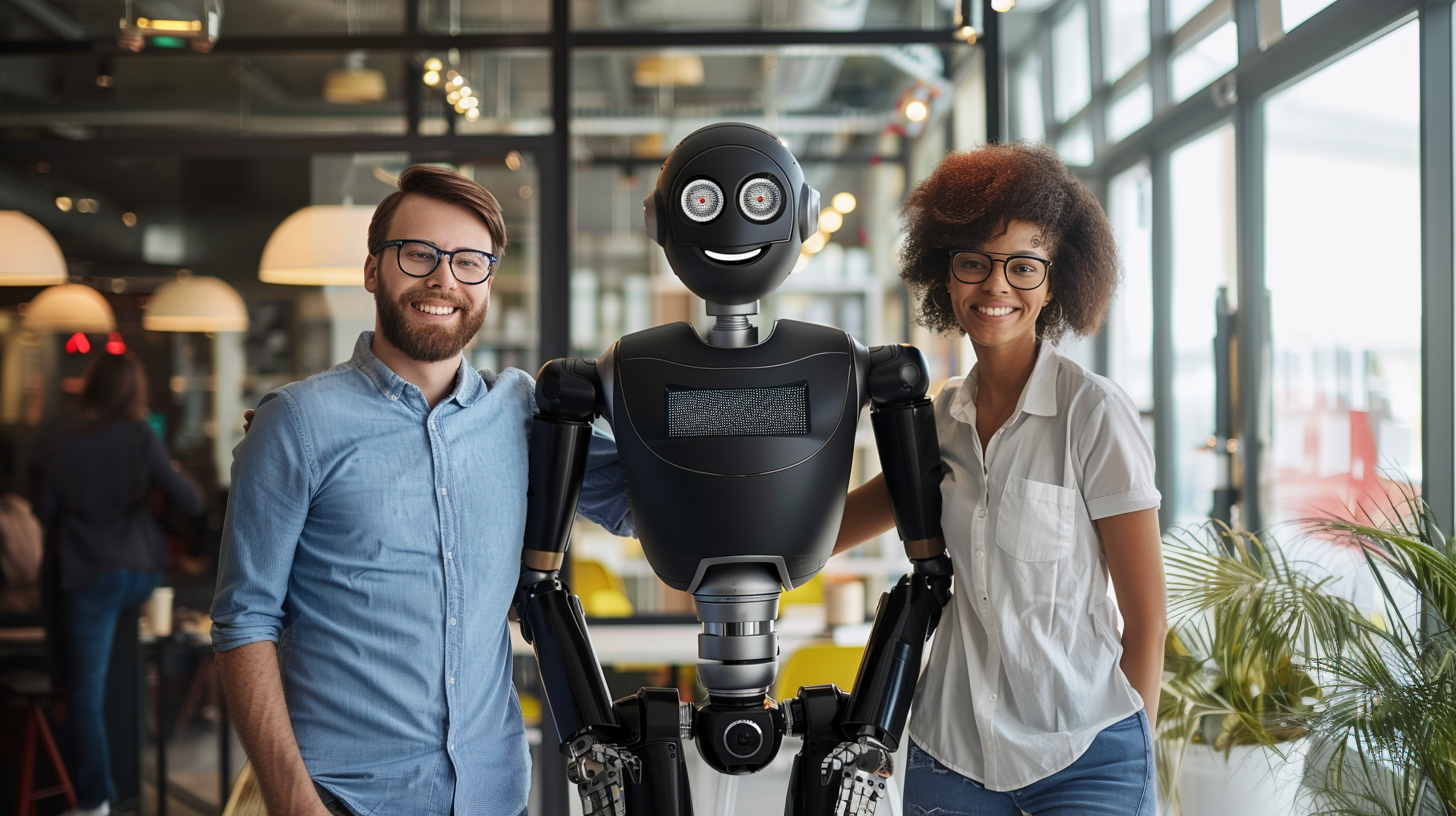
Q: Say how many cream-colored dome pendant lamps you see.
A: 4